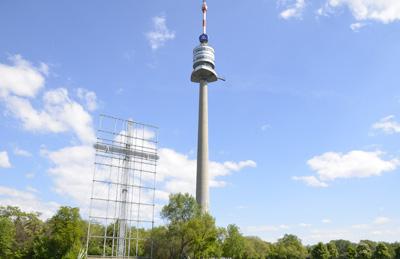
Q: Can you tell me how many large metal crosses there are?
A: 1